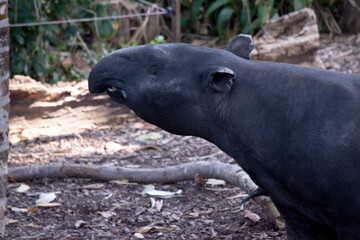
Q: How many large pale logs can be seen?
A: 2